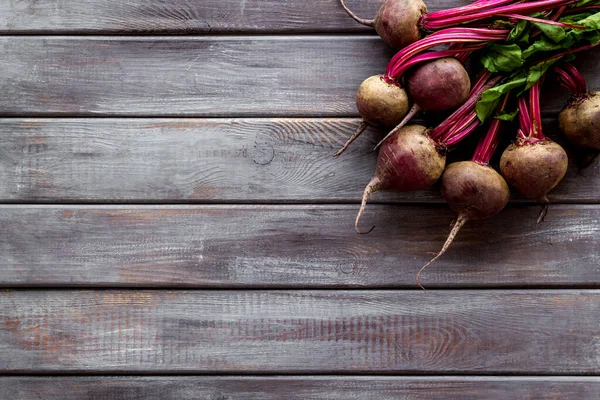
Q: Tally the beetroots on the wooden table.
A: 7